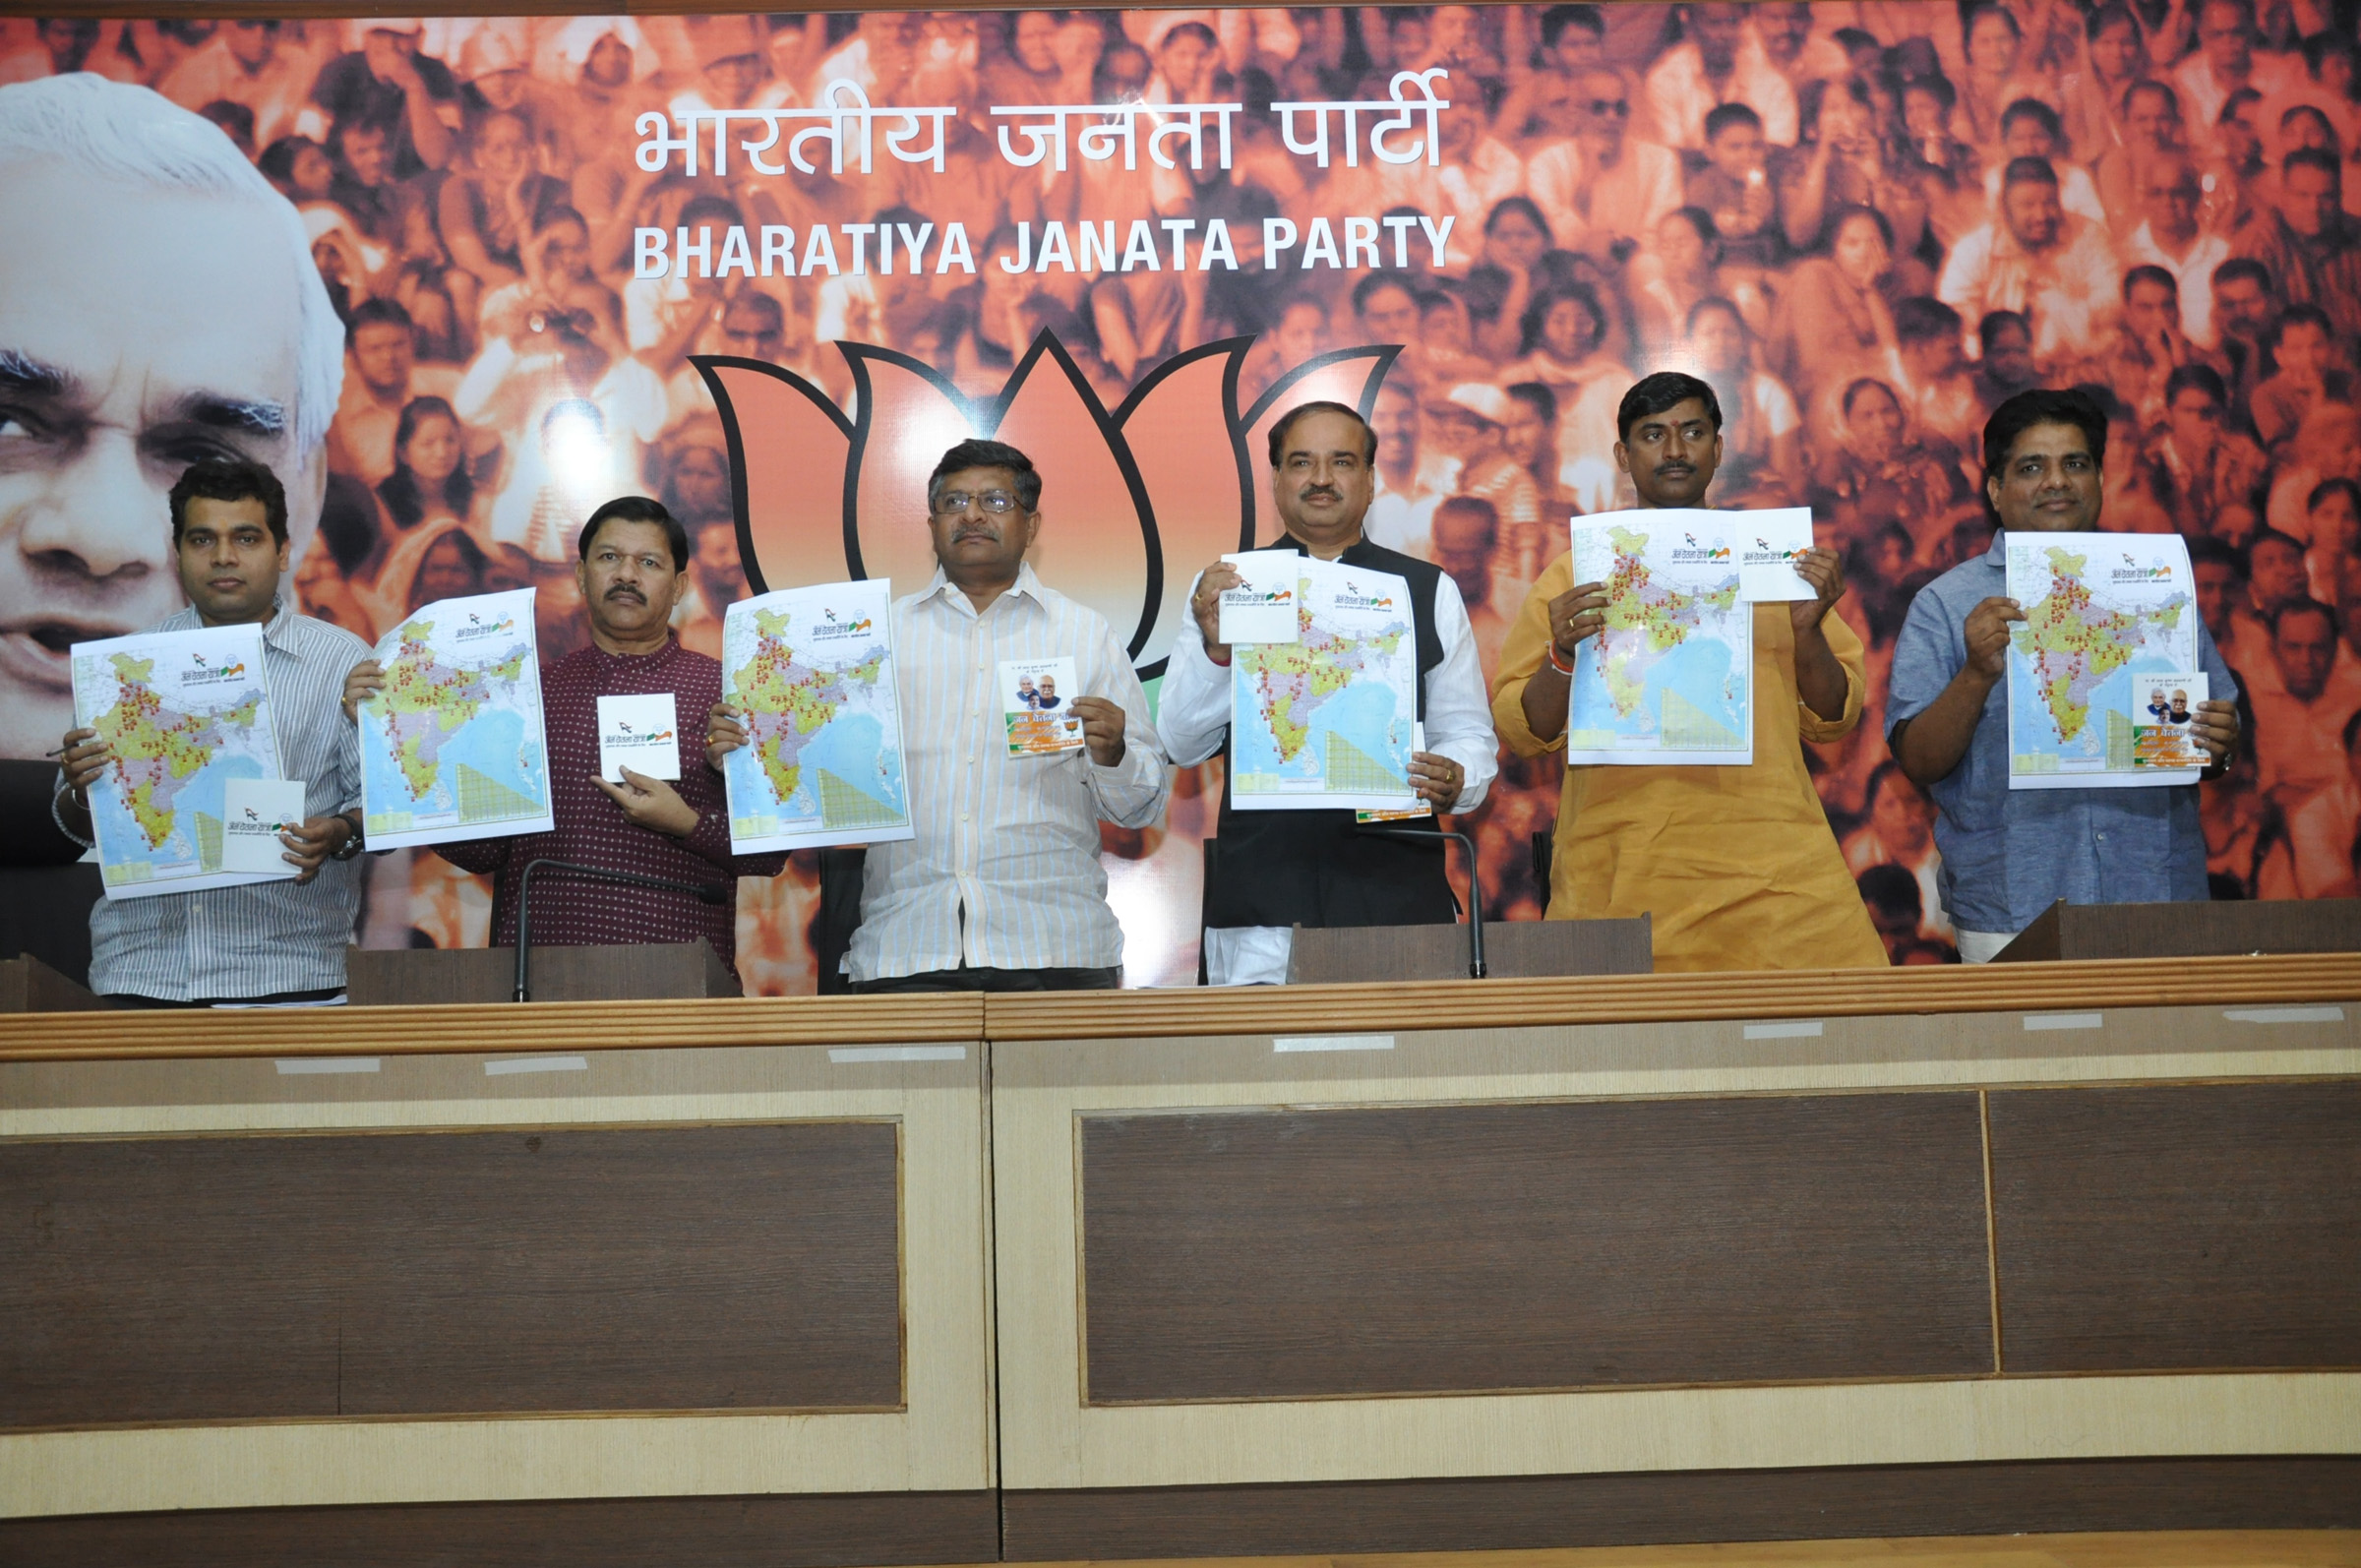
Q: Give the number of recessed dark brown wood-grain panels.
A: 3